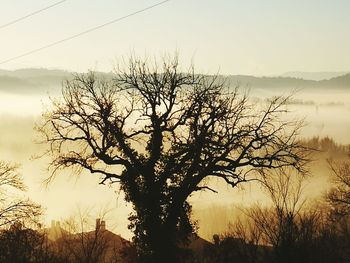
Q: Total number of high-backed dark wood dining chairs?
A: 0